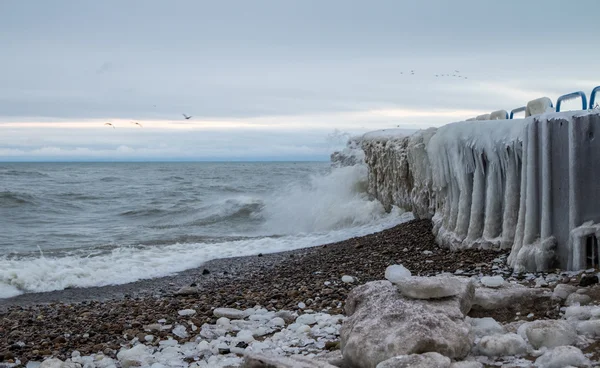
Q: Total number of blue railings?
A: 3